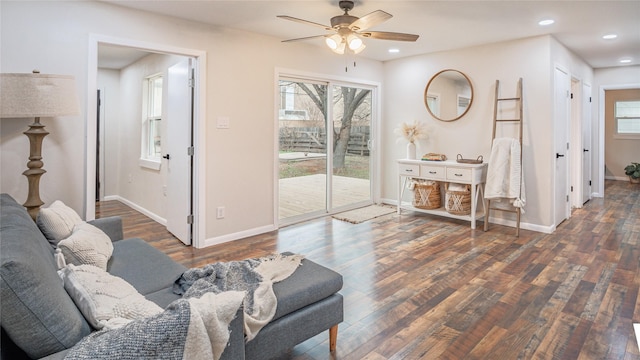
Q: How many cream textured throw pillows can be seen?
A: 3